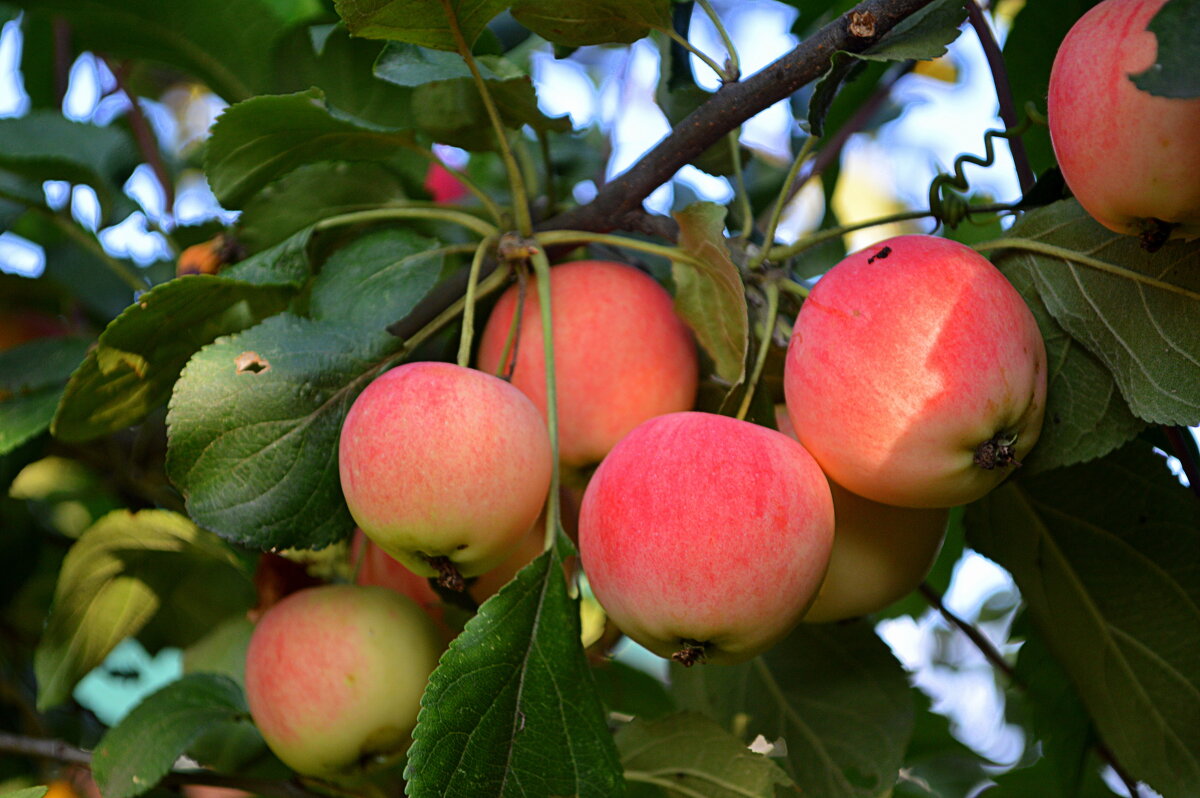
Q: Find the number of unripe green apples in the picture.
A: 0